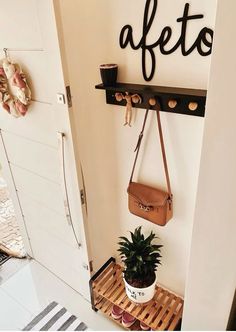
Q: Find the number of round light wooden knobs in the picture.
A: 5